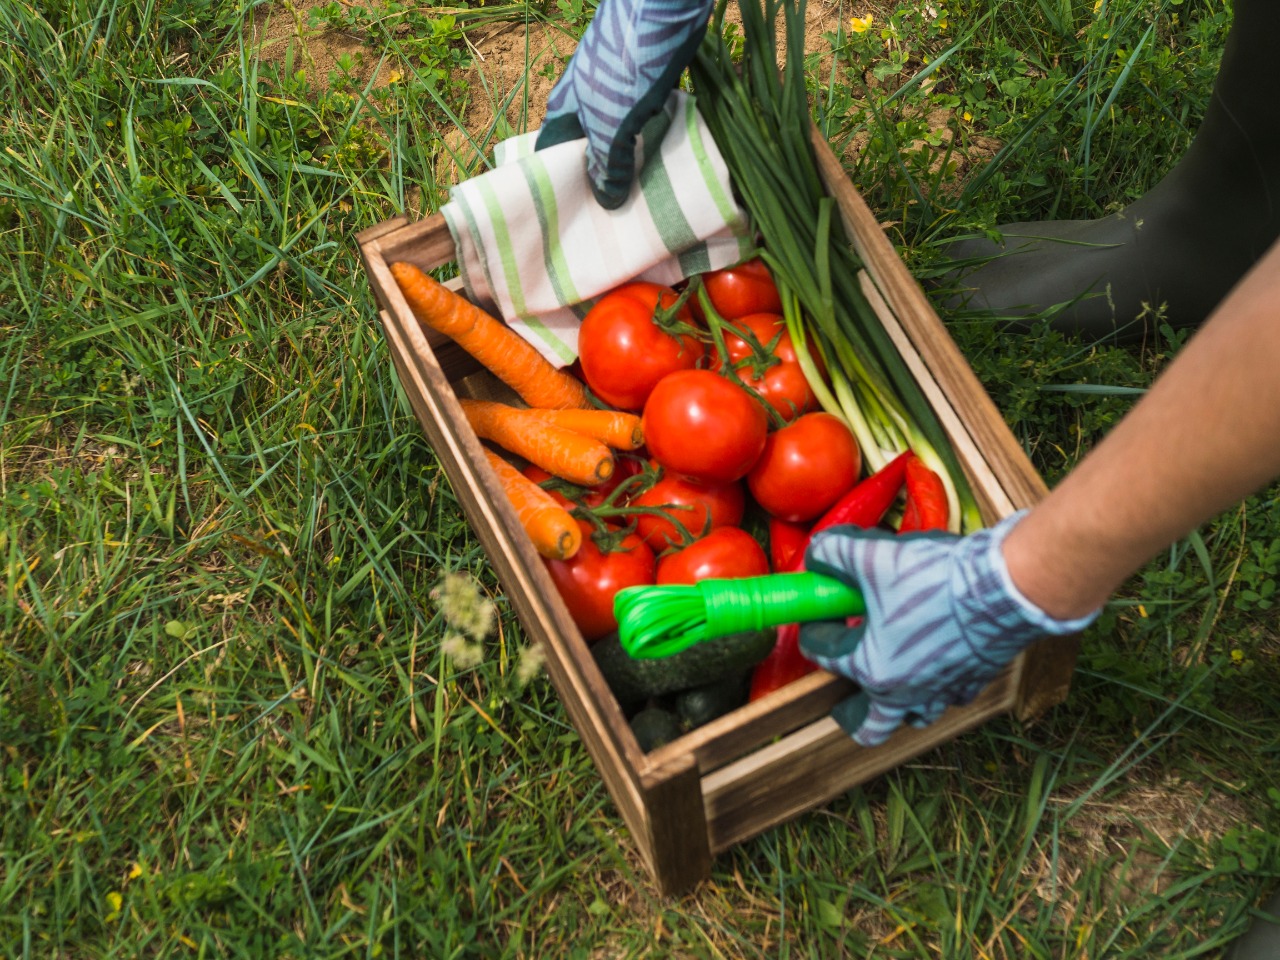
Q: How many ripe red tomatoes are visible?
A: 9